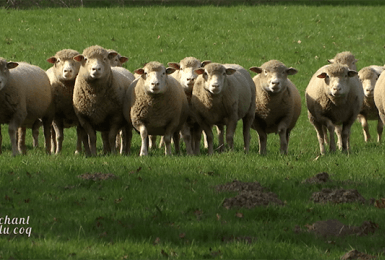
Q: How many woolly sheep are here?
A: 12